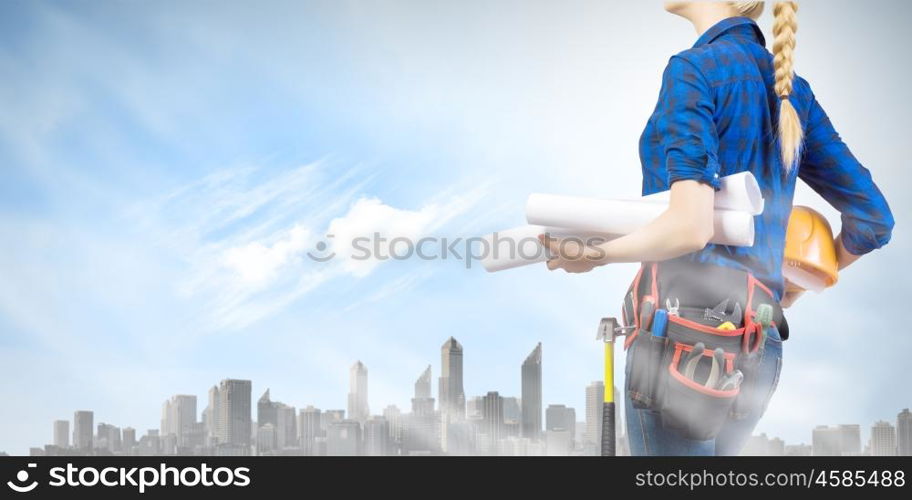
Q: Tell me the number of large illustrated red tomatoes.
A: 0